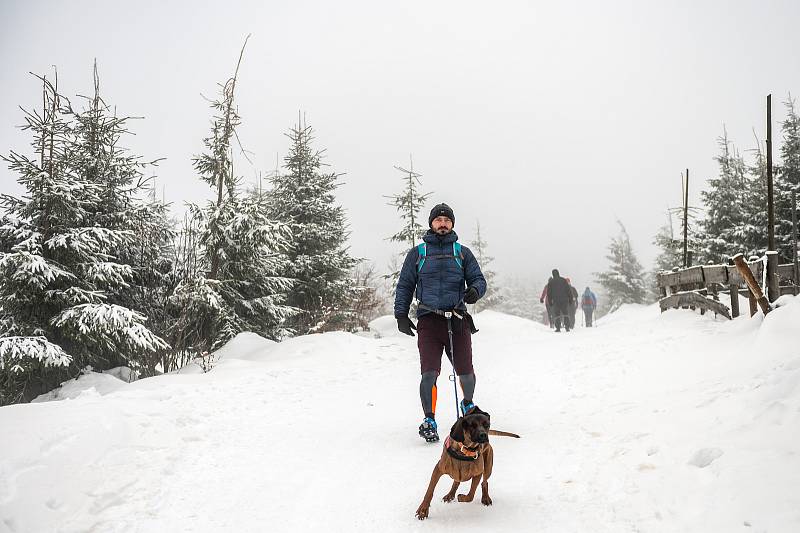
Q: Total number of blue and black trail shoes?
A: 2